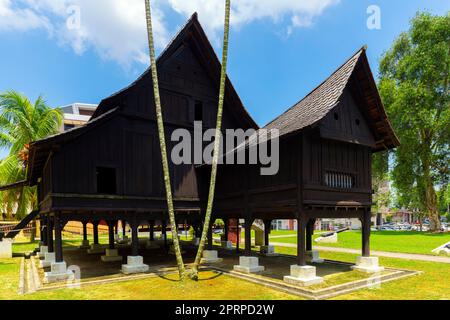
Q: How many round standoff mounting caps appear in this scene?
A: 0